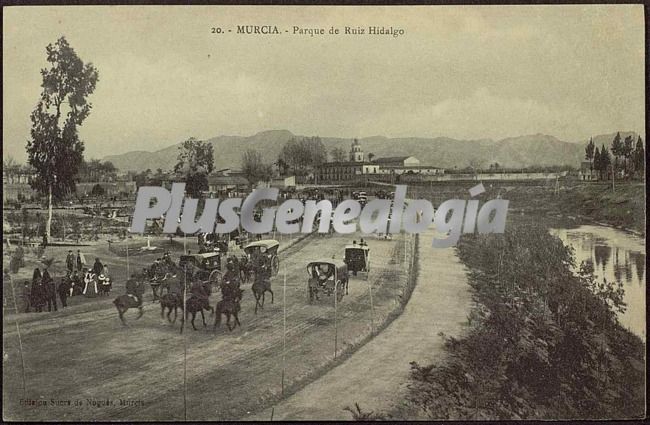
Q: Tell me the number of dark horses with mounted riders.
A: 5